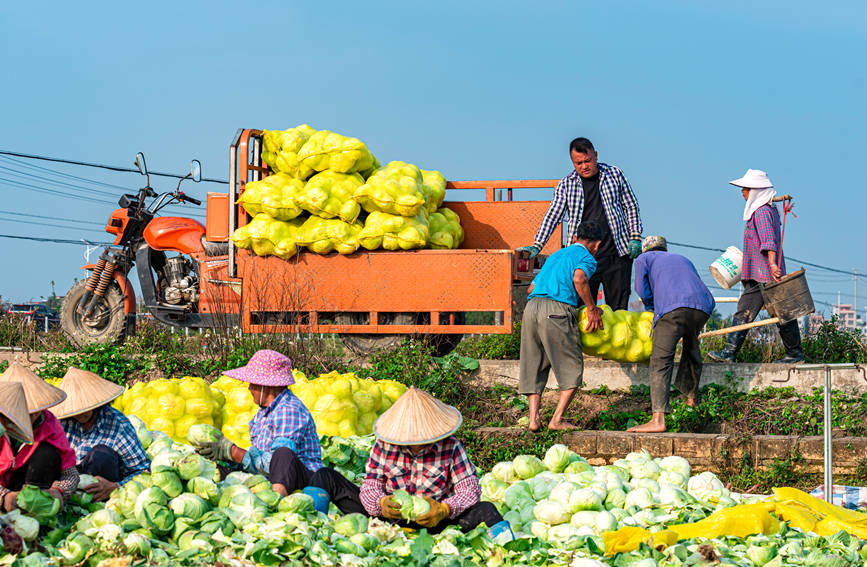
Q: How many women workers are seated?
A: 5